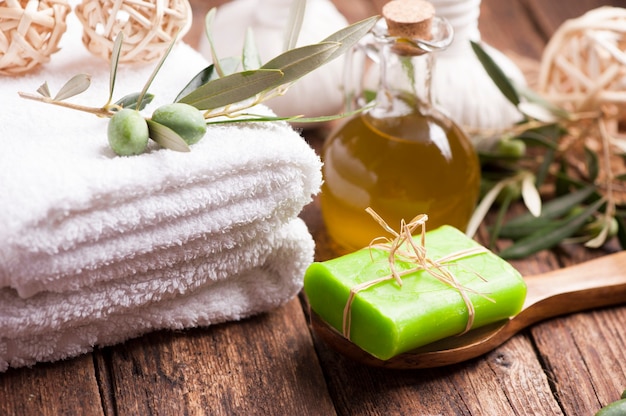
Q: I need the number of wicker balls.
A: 3